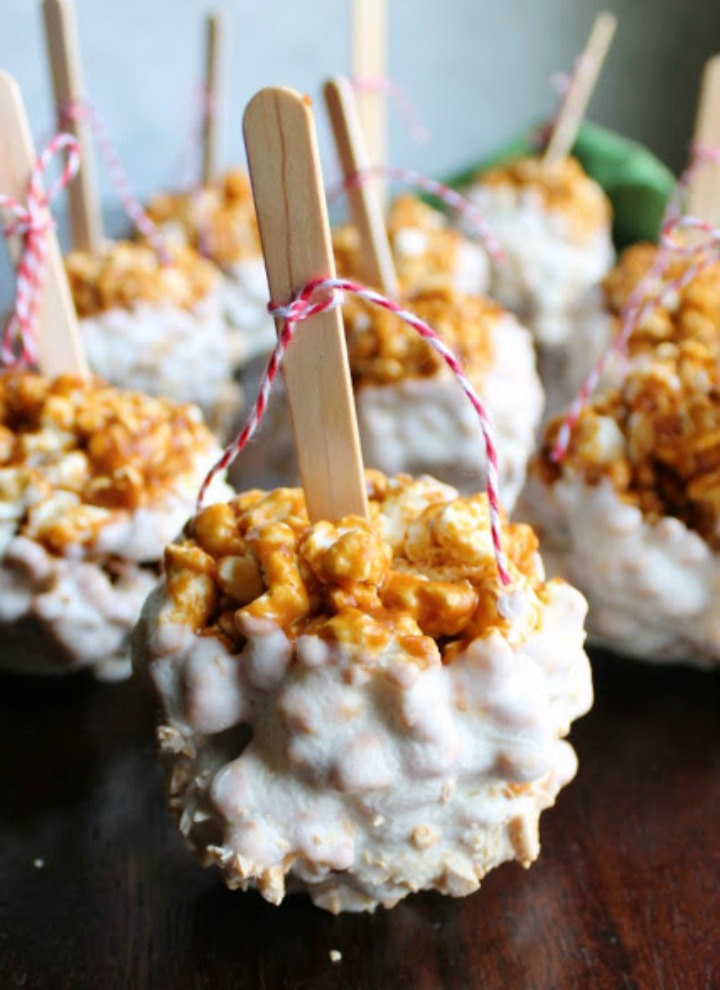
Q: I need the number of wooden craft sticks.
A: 8